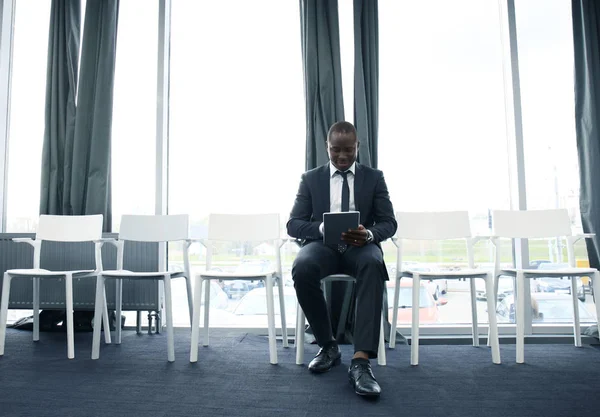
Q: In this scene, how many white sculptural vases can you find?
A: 0